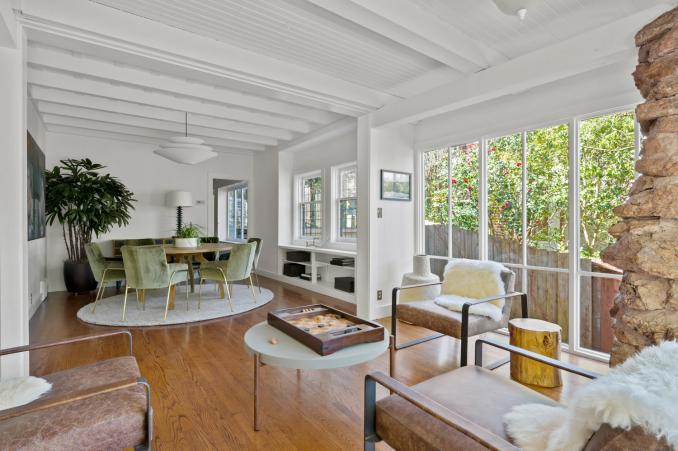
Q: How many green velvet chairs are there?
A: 6